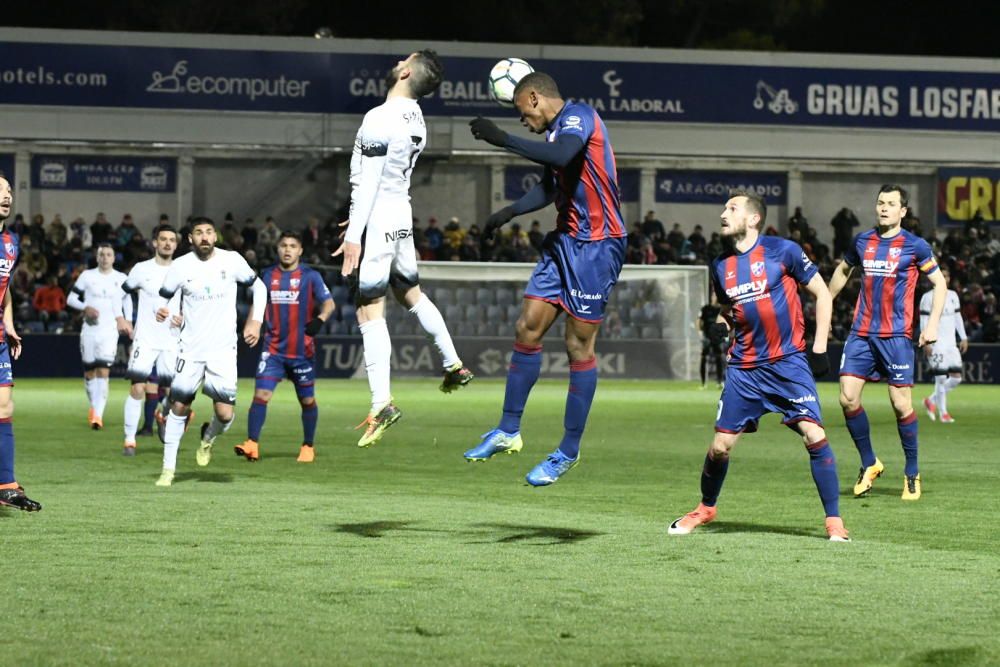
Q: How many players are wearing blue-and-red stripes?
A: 5